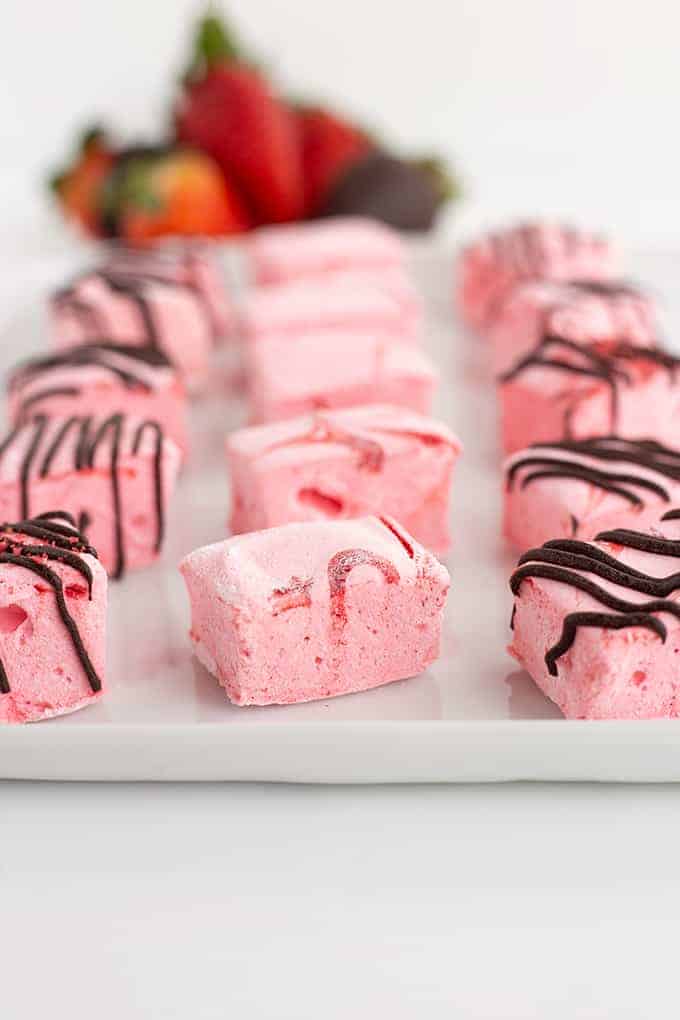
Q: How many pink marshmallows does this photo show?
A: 15